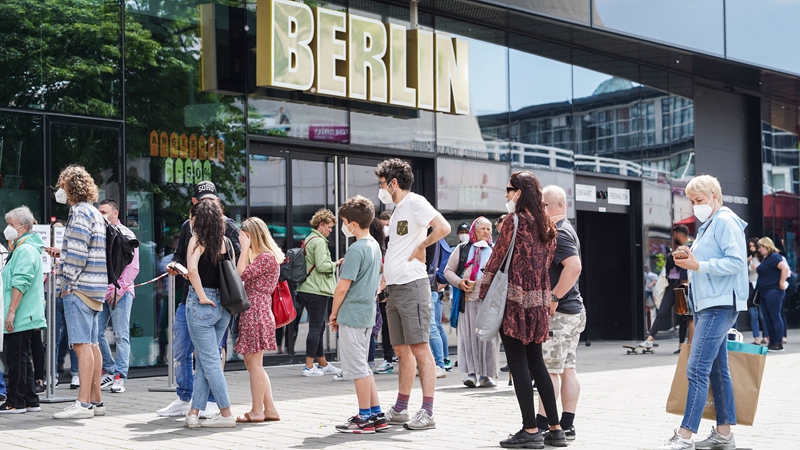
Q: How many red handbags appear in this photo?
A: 1